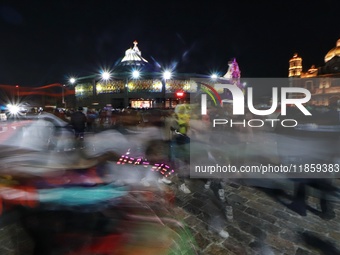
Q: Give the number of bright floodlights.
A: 6